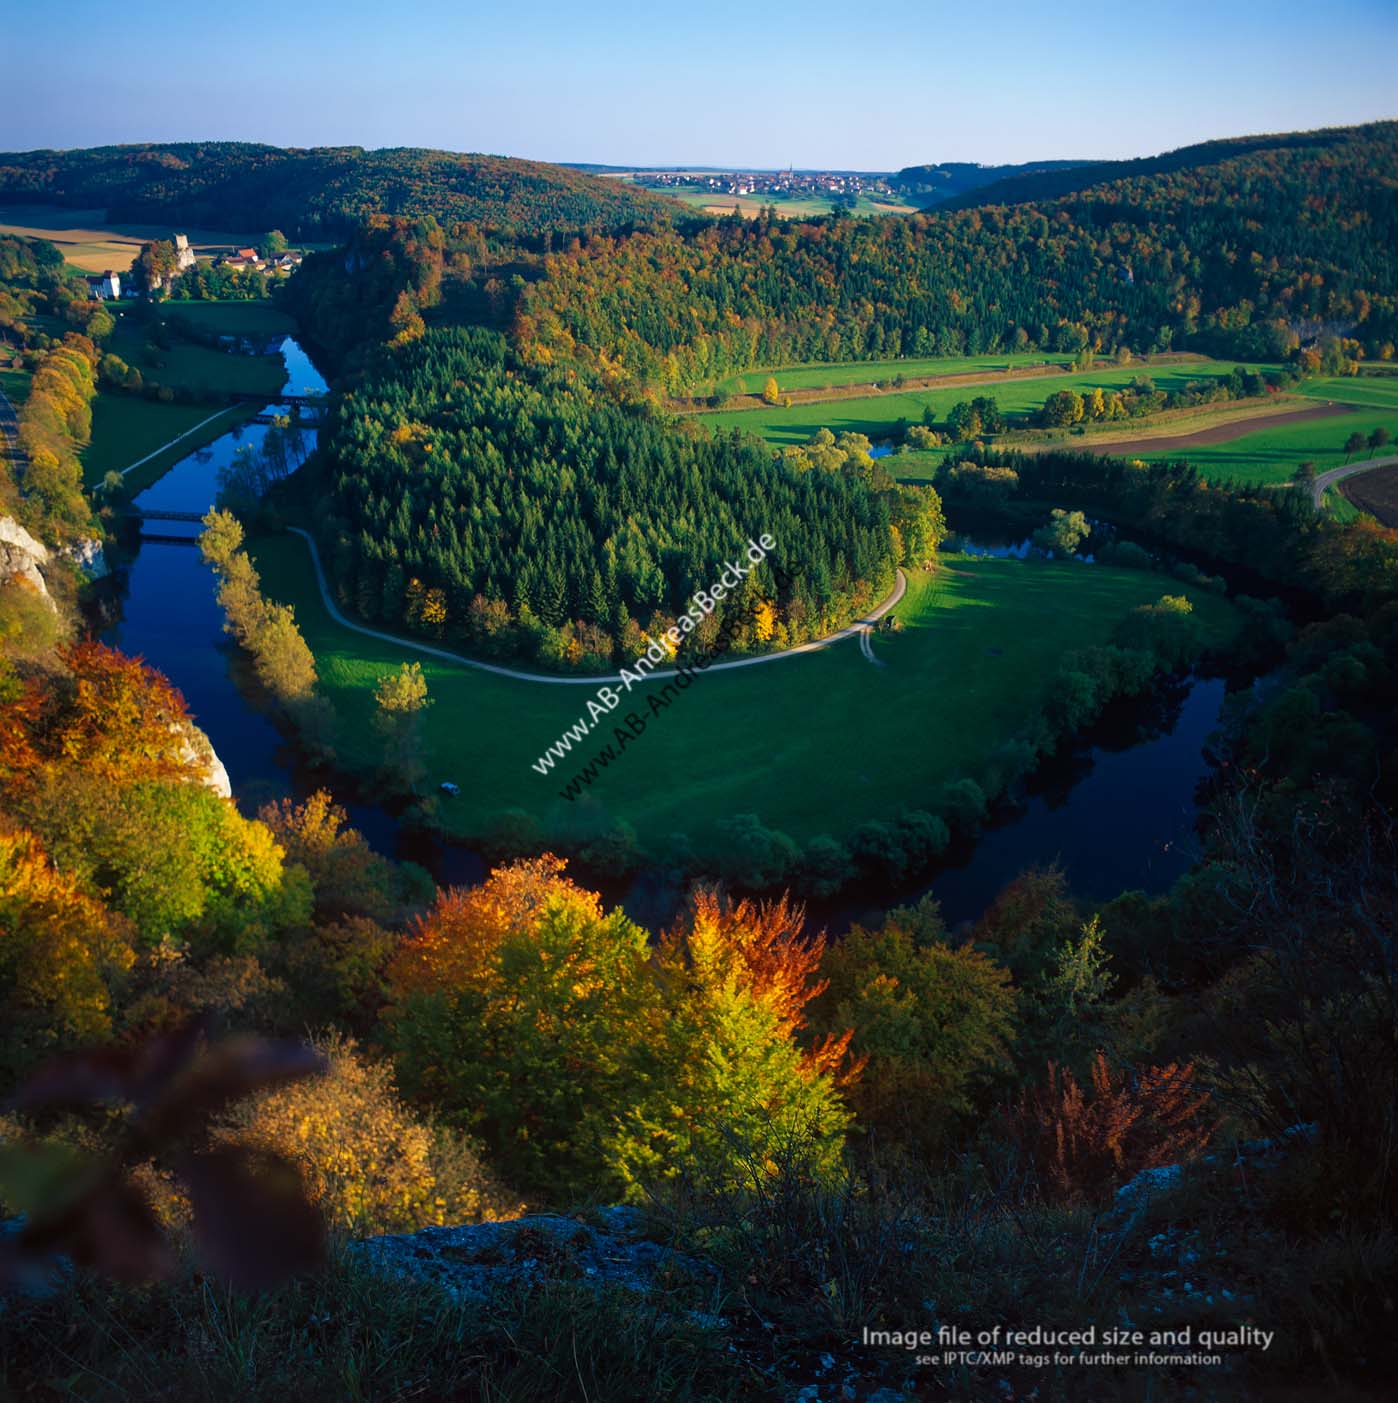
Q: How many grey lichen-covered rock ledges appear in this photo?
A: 2